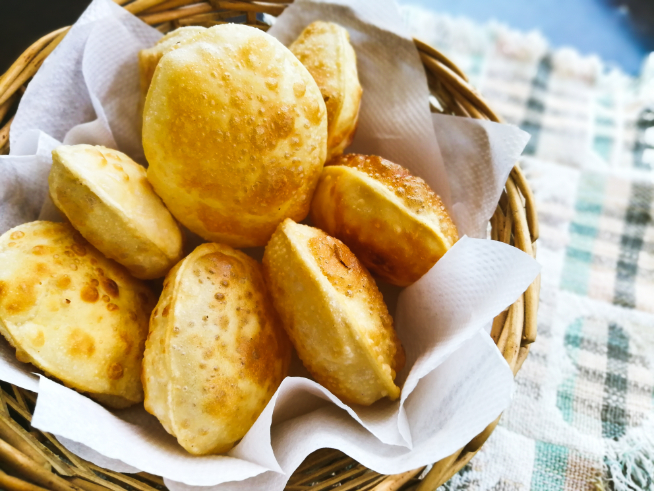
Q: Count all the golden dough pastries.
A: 8